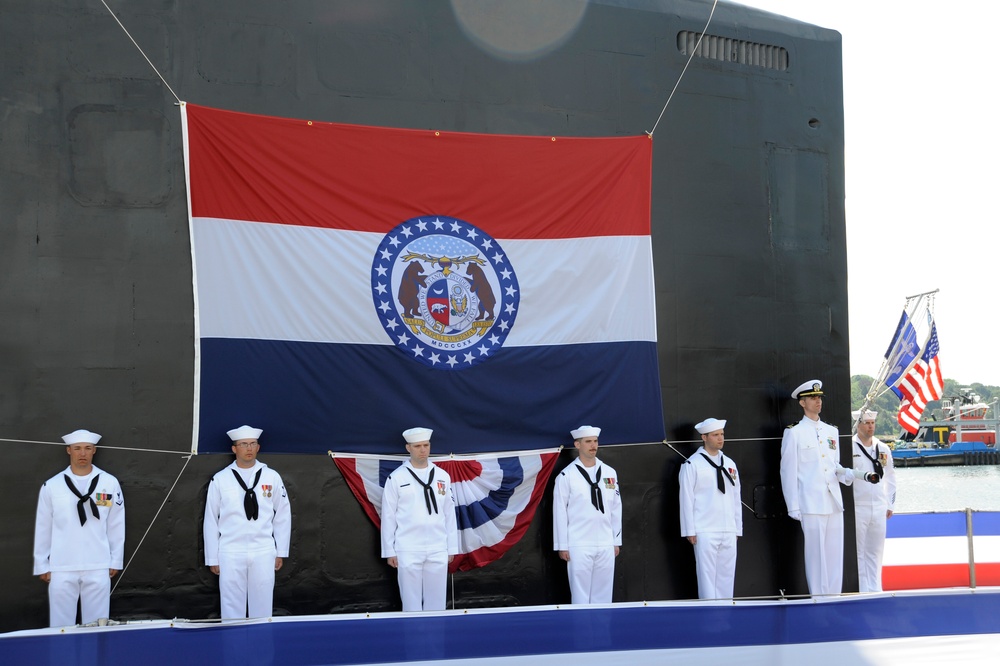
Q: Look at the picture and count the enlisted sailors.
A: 6